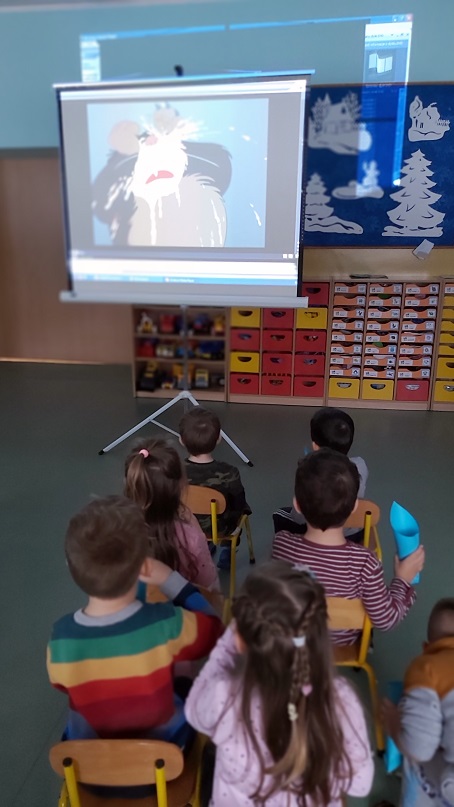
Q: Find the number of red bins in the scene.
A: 11